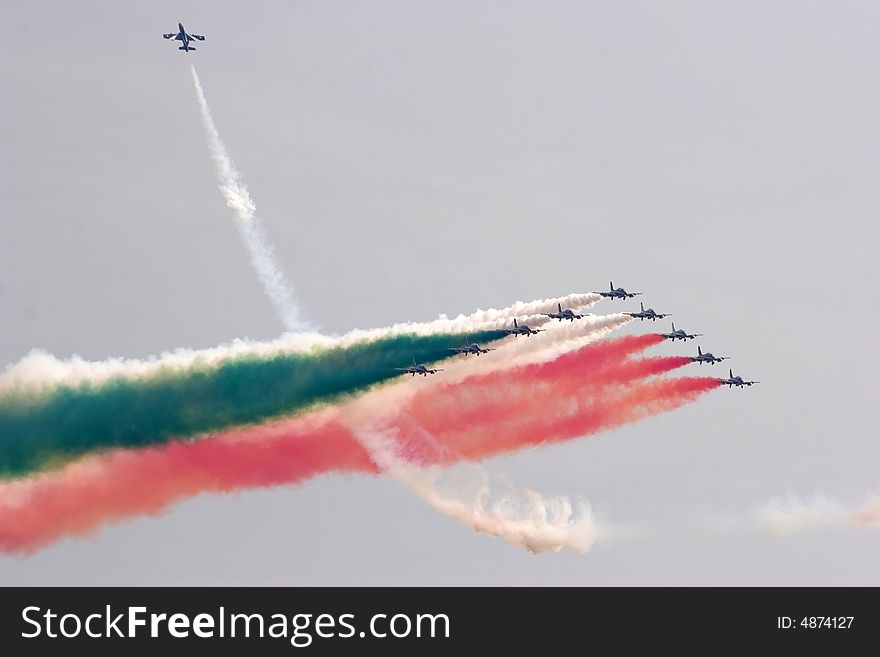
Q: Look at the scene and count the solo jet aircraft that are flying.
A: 1